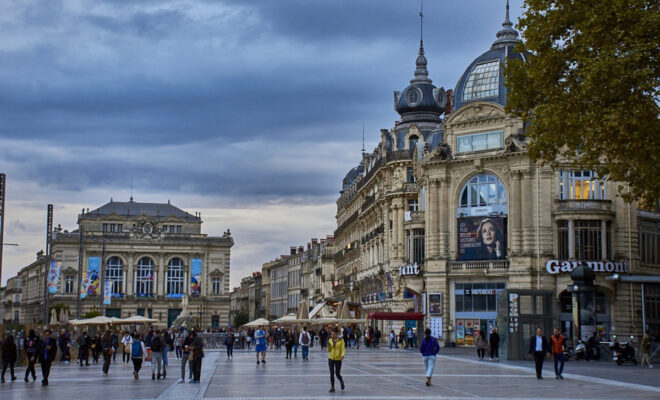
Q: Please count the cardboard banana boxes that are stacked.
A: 0